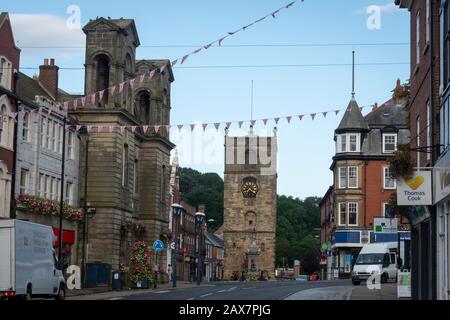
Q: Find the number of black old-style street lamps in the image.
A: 2